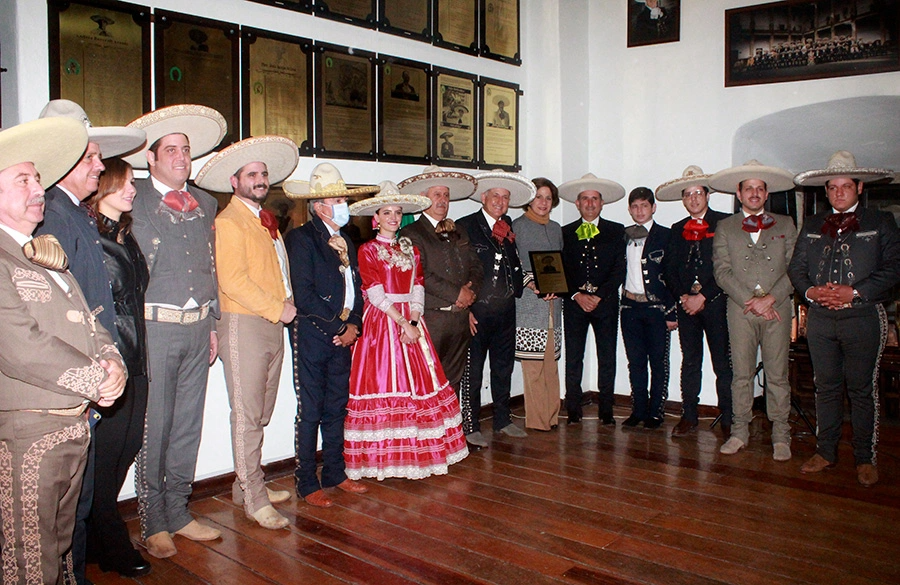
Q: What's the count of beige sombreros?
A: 12